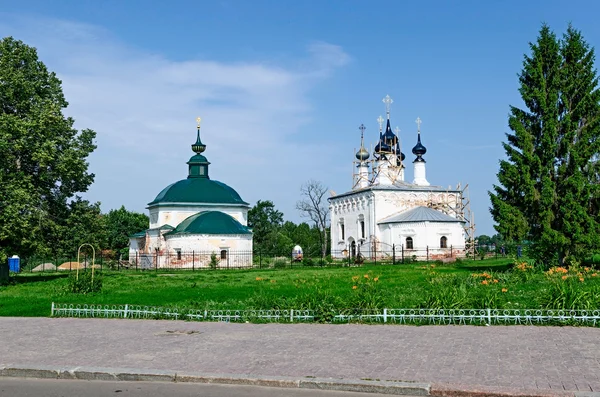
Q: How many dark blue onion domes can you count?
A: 4